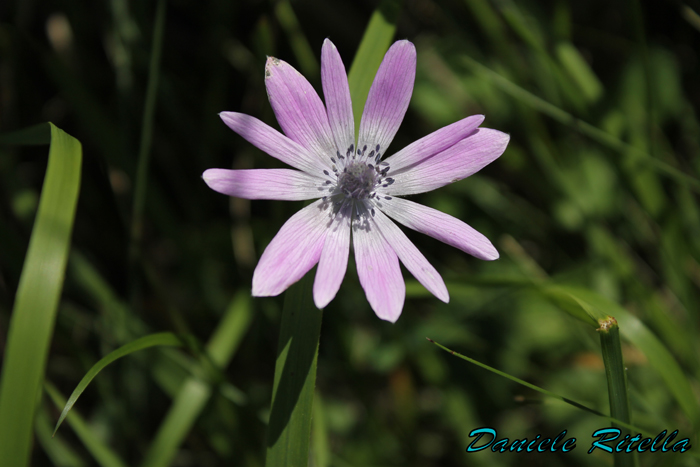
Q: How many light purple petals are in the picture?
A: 12